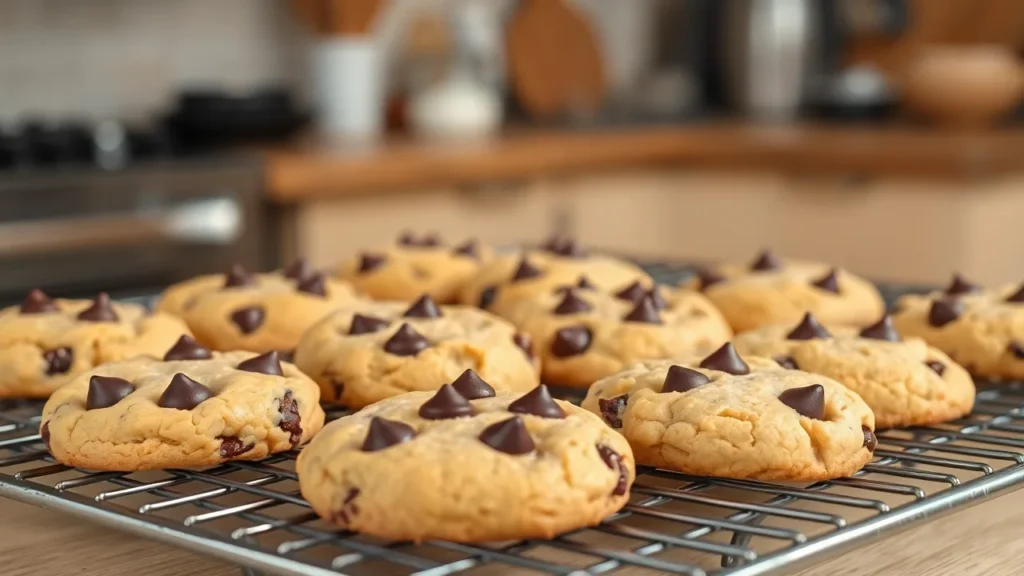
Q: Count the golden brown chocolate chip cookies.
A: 12